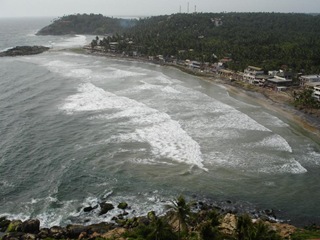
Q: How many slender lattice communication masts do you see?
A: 3